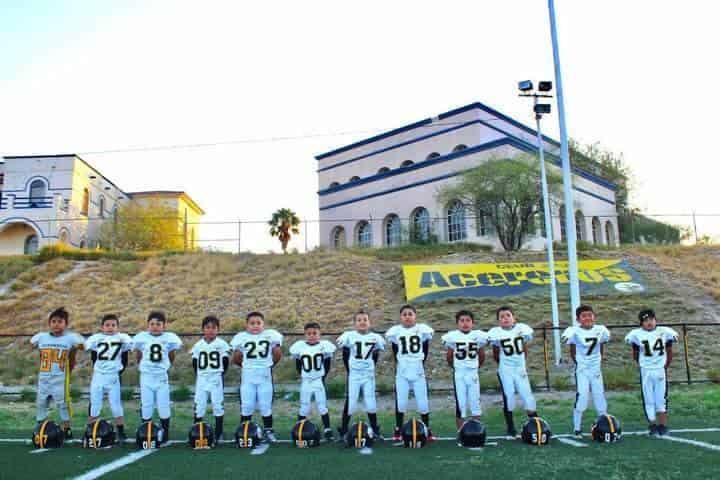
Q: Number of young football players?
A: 12